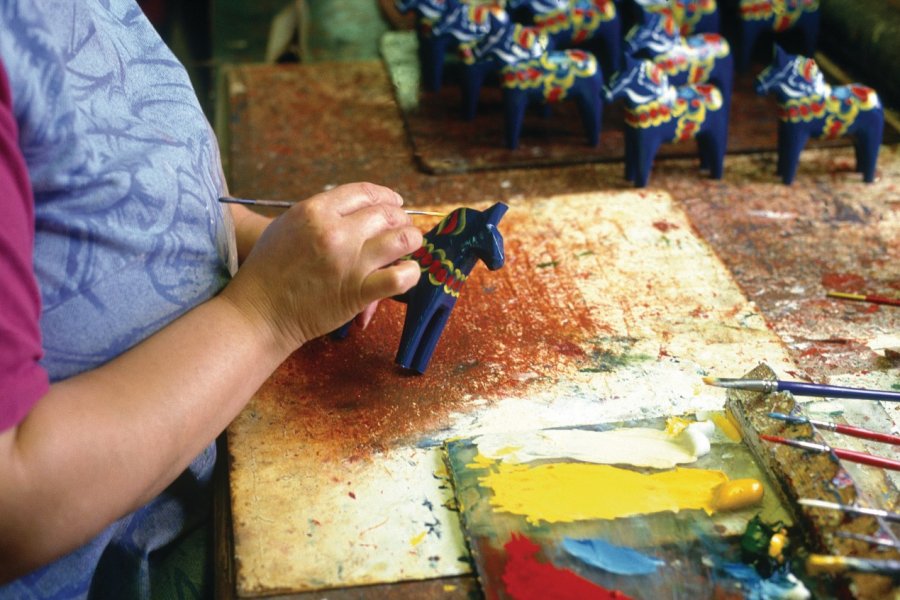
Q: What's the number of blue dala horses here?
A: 10